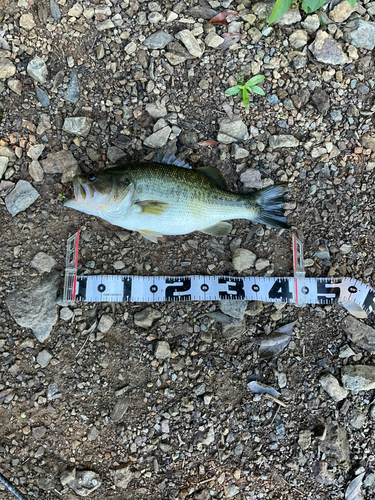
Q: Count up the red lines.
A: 4